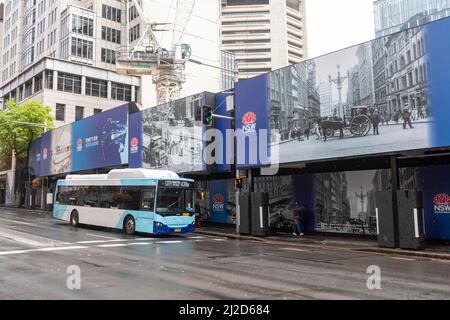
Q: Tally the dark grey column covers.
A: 4